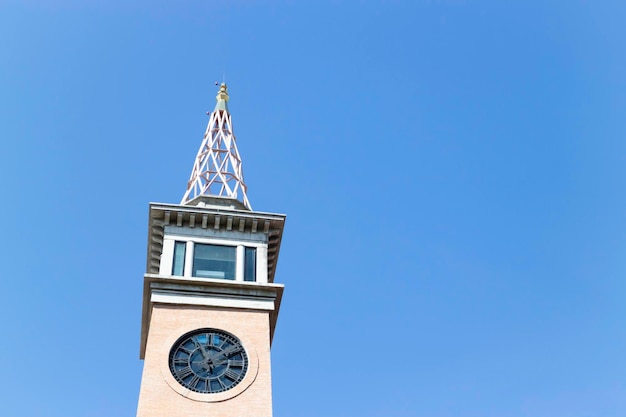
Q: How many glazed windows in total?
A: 3